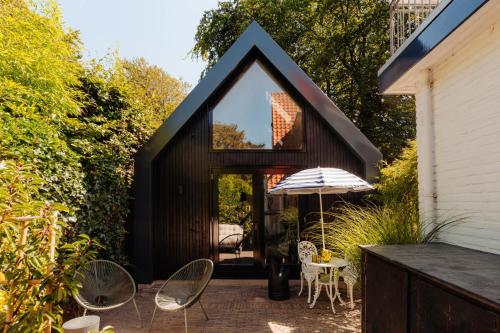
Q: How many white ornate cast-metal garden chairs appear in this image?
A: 2